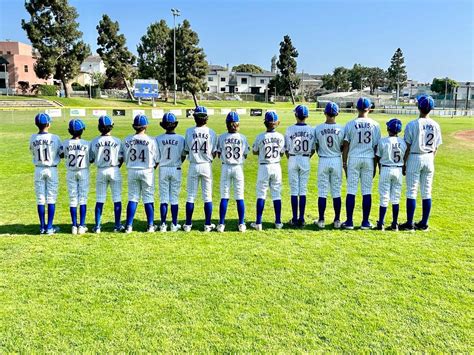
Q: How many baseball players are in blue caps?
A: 13